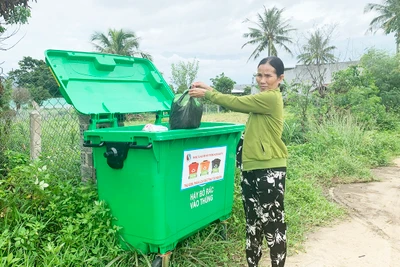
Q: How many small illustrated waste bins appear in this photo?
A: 3